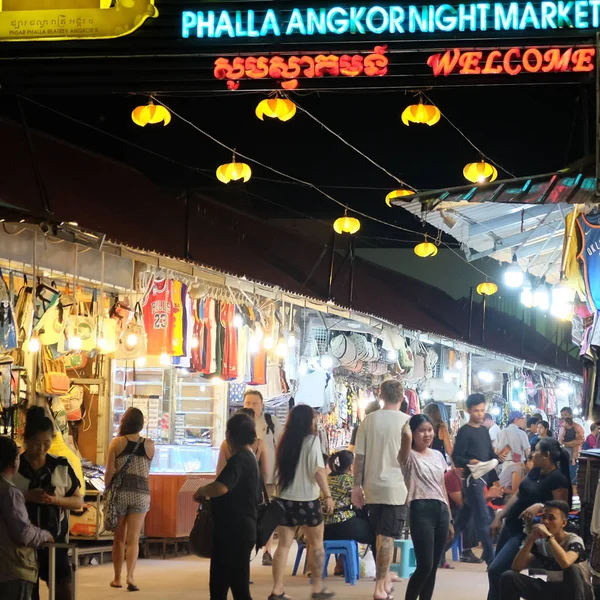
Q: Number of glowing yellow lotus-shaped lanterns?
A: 9